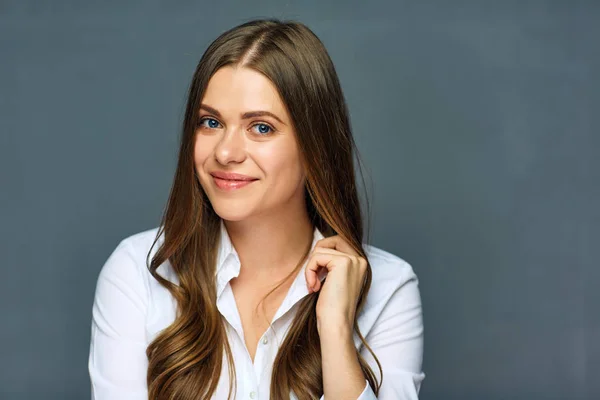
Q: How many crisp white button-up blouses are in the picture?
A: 1